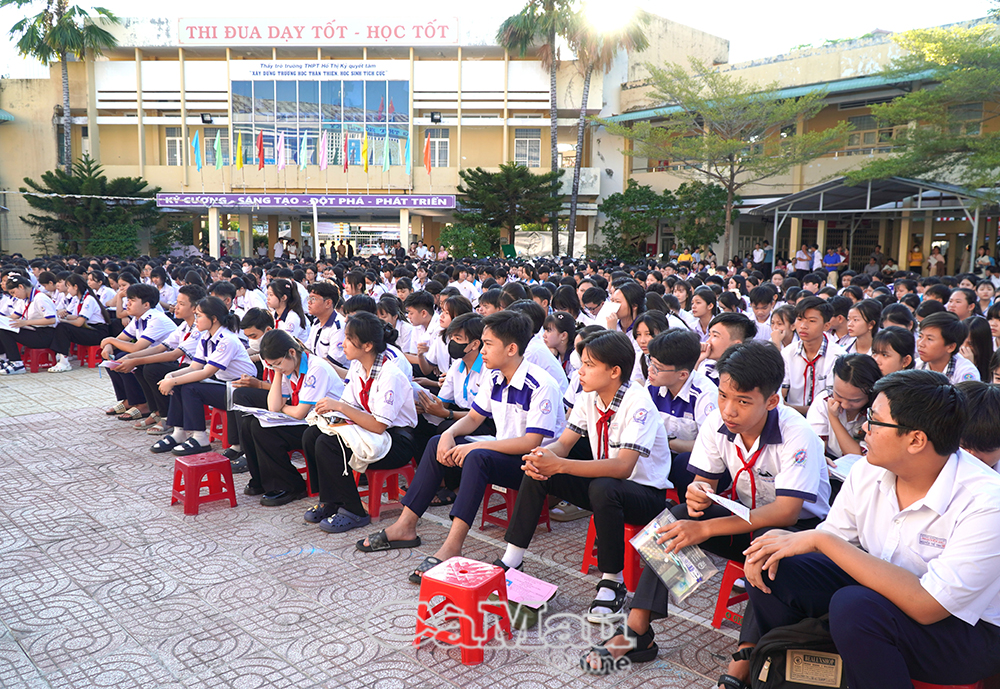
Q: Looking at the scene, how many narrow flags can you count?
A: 12